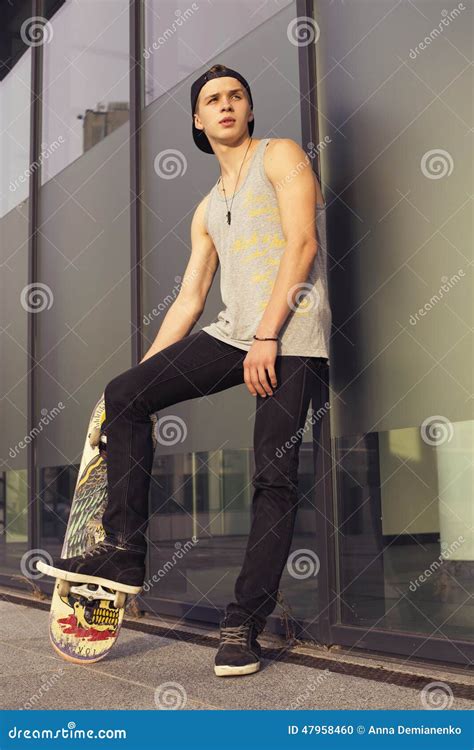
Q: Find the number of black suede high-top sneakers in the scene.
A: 2